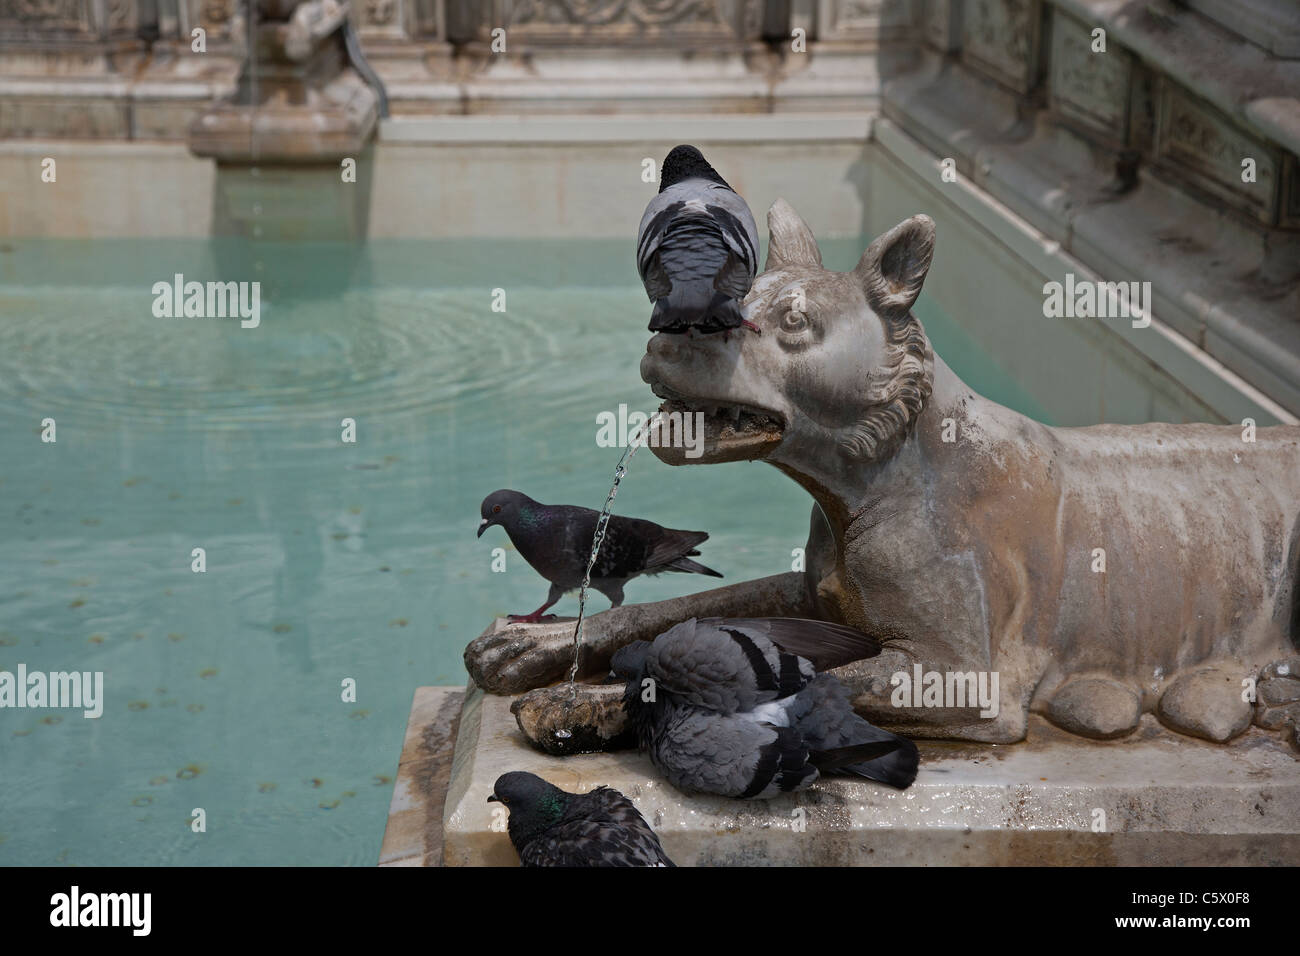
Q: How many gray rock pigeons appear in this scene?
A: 4